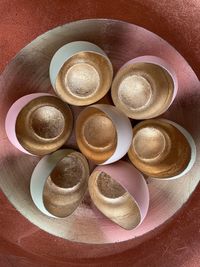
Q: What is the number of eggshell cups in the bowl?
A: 7